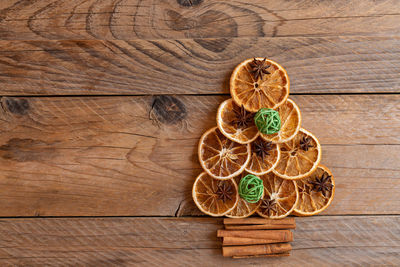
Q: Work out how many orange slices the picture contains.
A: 10